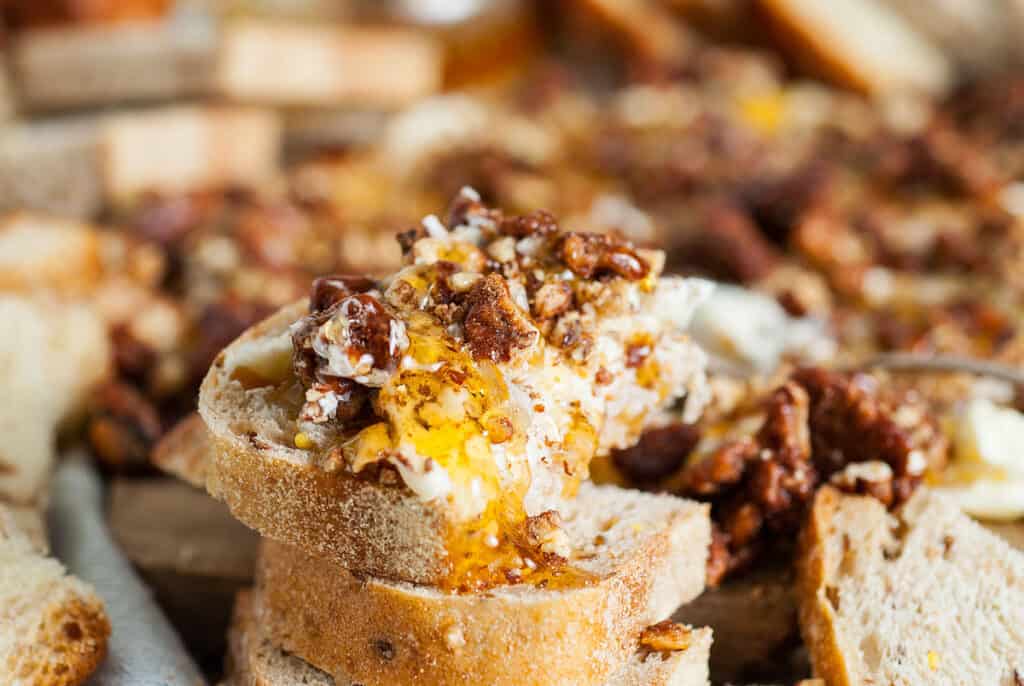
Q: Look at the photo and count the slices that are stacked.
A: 3